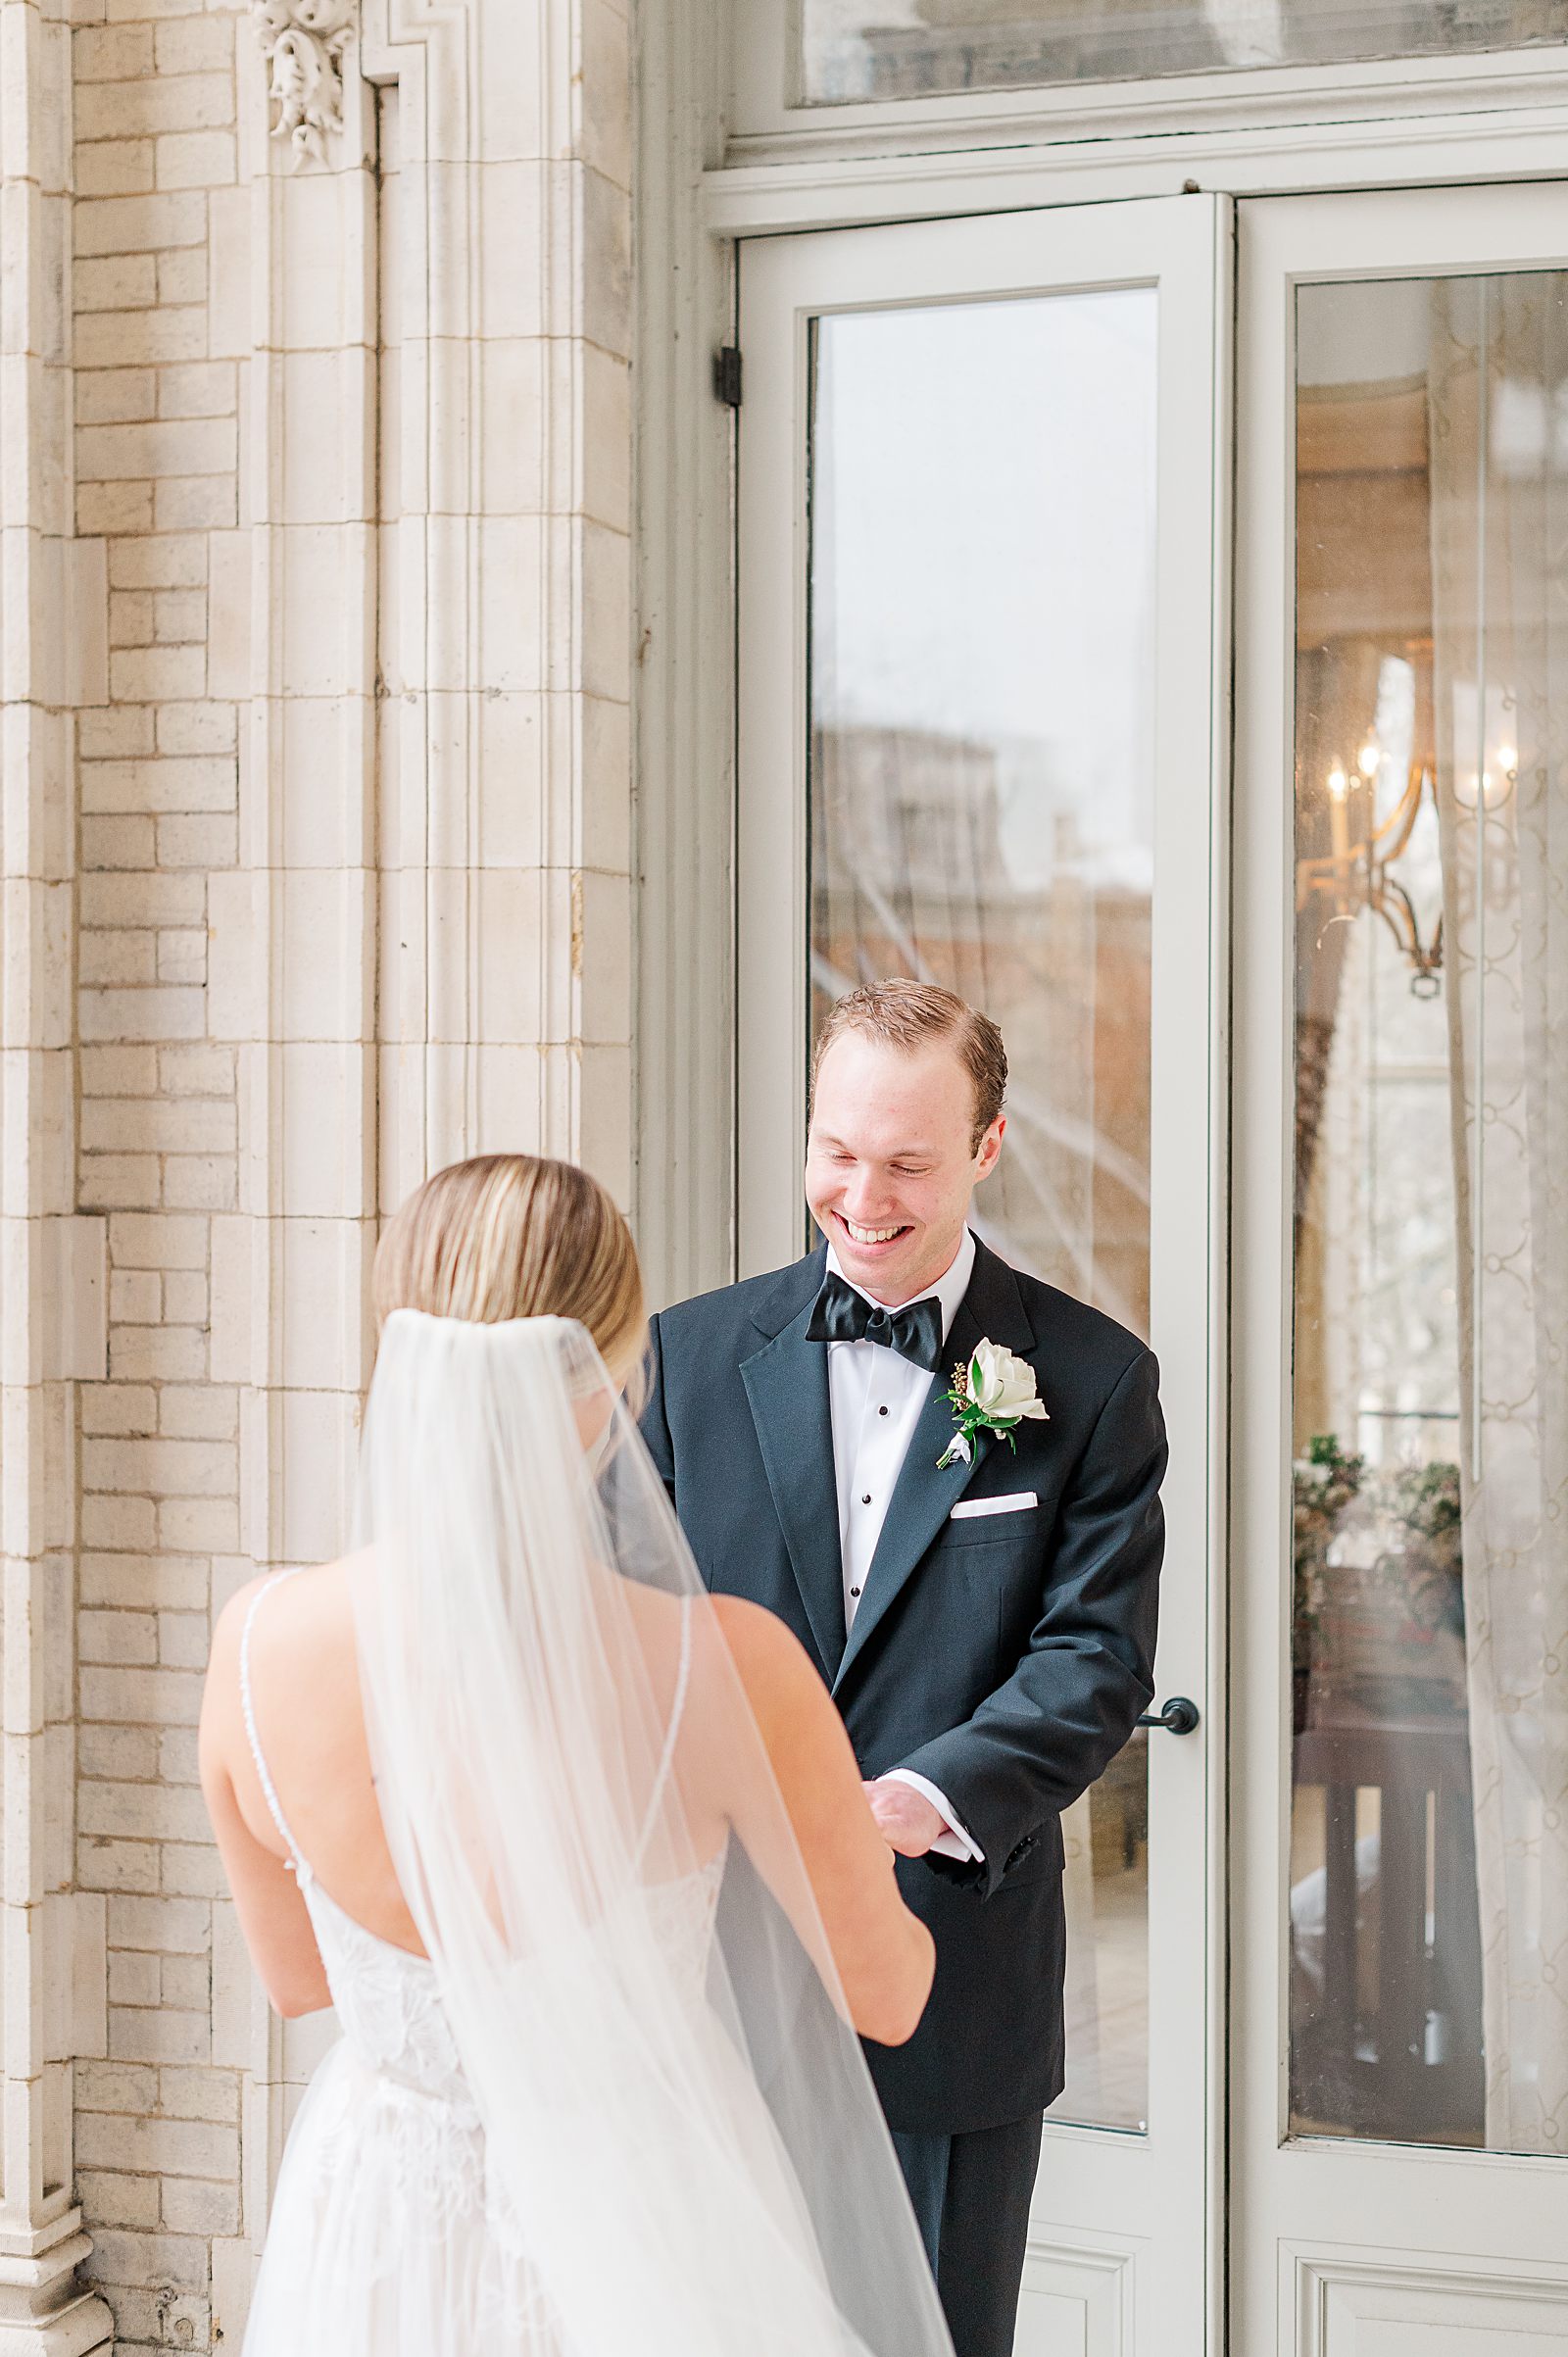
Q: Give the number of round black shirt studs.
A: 3